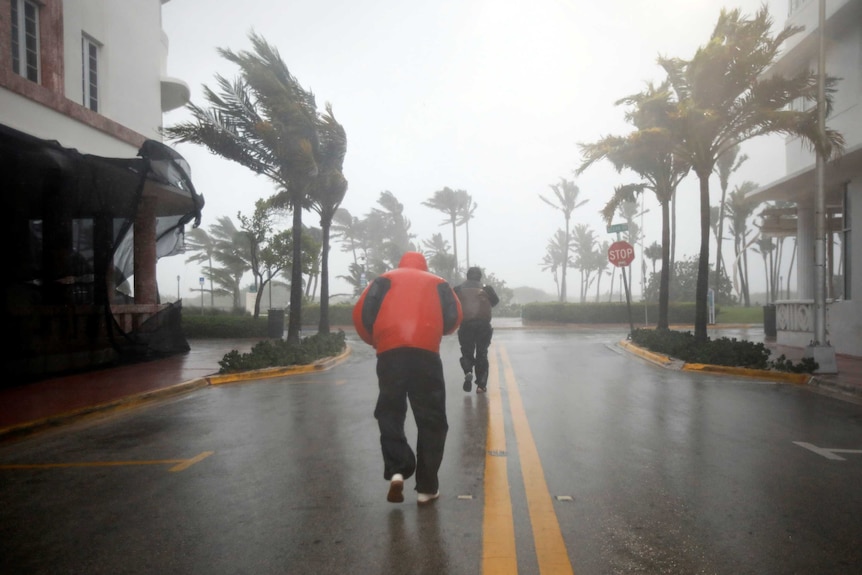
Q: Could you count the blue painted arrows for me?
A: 0